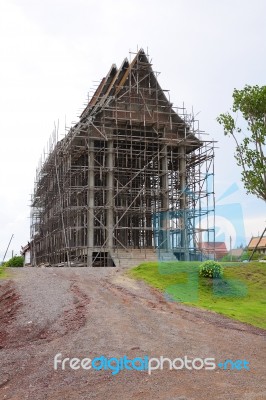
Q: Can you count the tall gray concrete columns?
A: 4